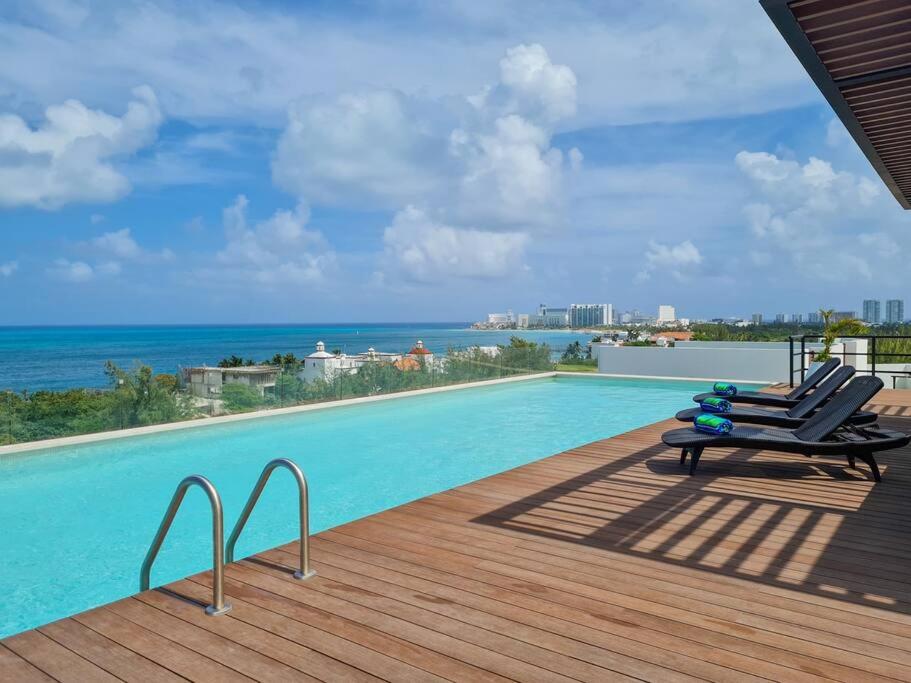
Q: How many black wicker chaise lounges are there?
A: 3